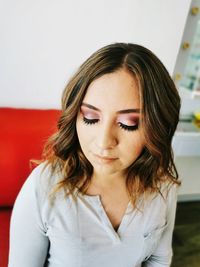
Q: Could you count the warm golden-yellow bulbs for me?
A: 3